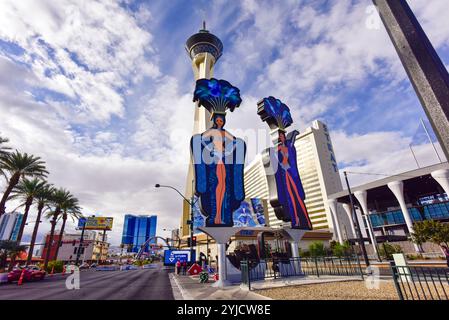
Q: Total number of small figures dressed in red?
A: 2